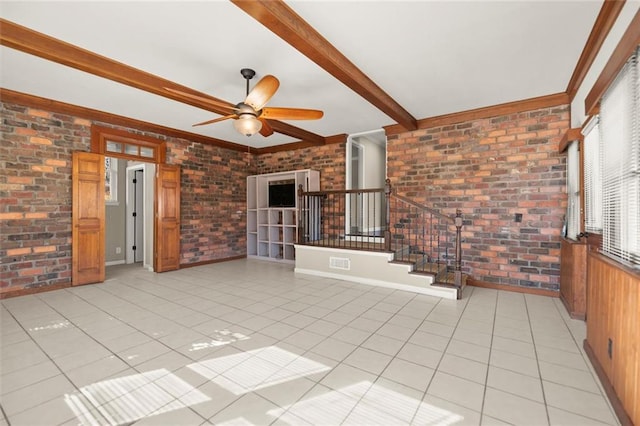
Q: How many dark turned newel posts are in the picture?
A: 3